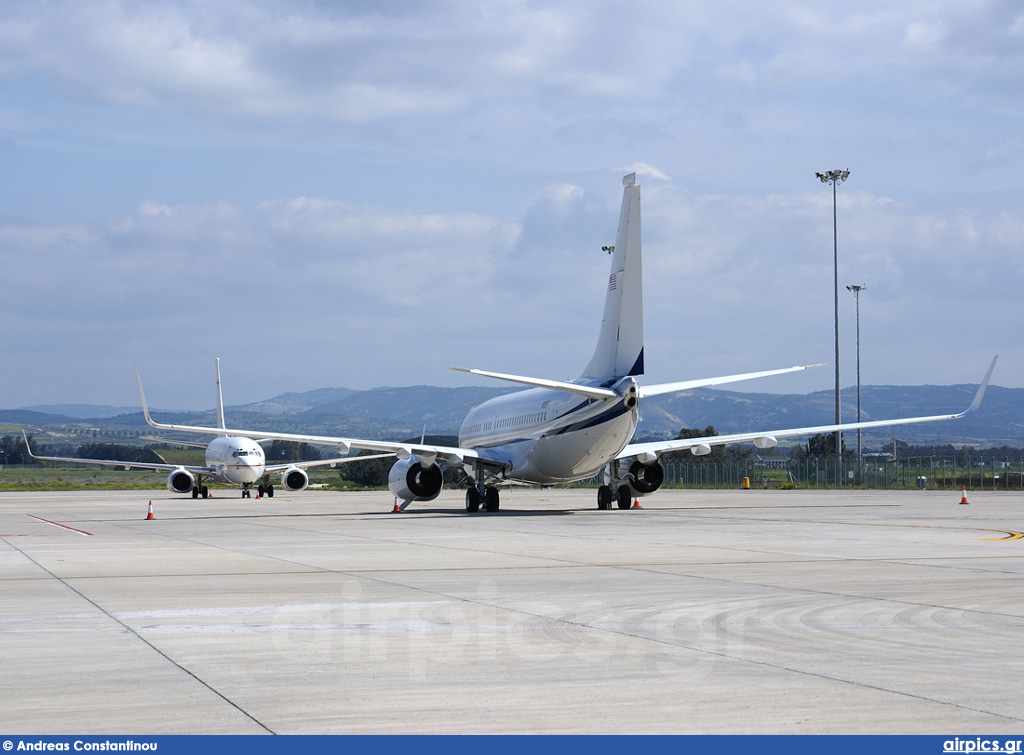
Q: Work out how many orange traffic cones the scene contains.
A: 6